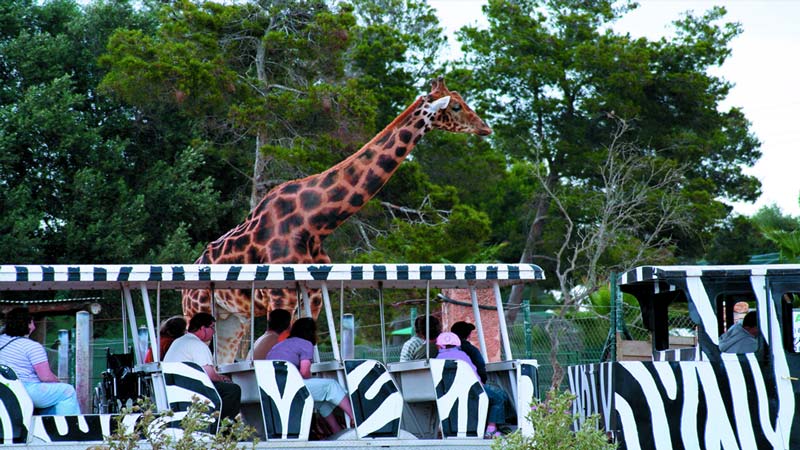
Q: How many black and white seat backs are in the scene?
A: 5